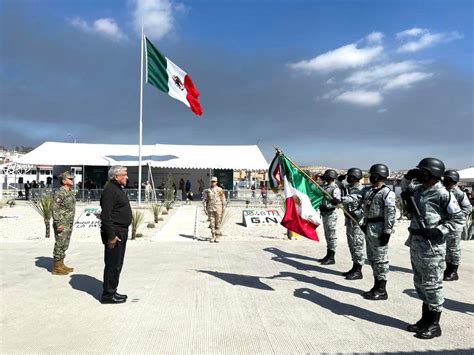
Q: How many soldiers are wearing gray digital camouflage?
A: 5